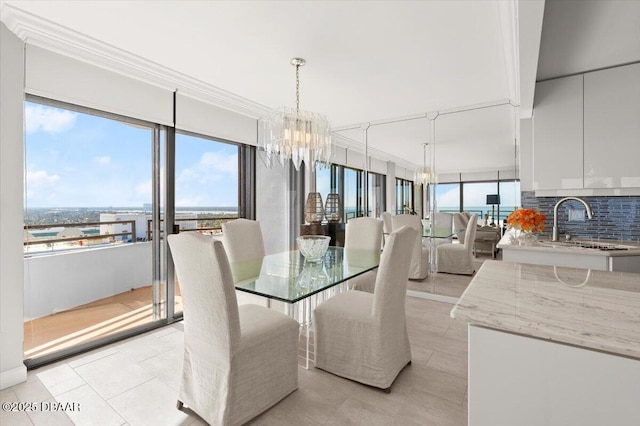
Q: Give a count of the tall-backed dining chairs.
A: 4